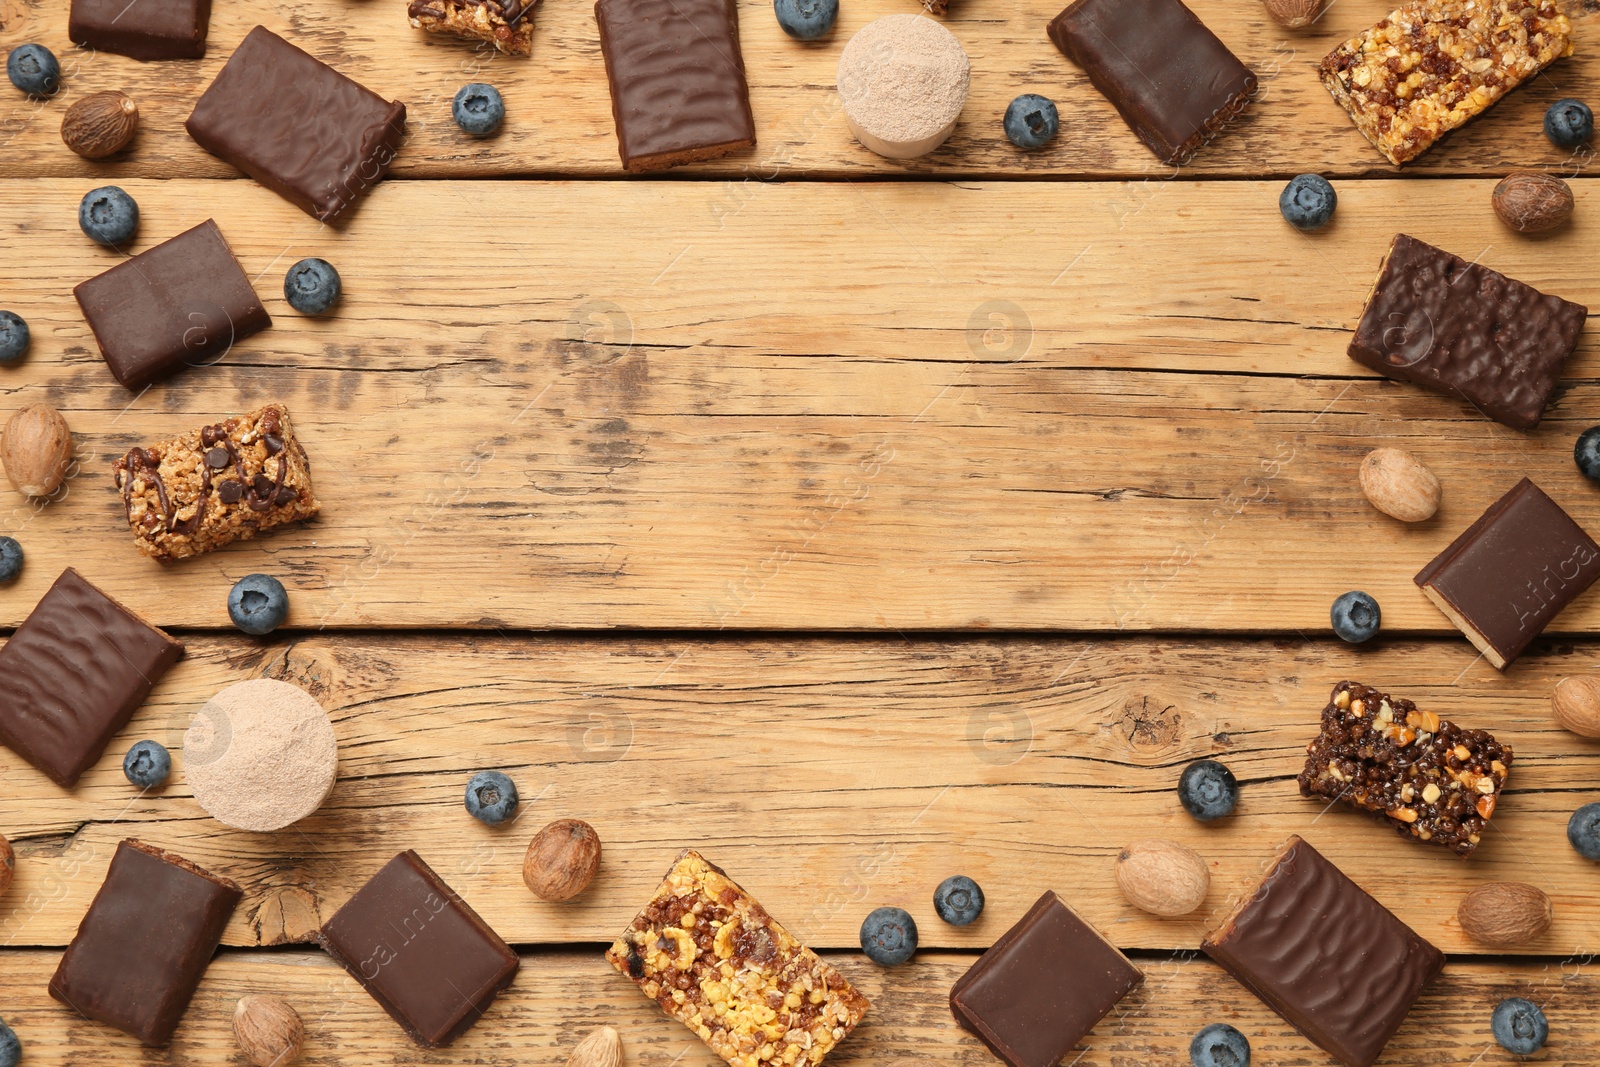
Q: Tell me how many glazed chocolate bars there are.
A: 12